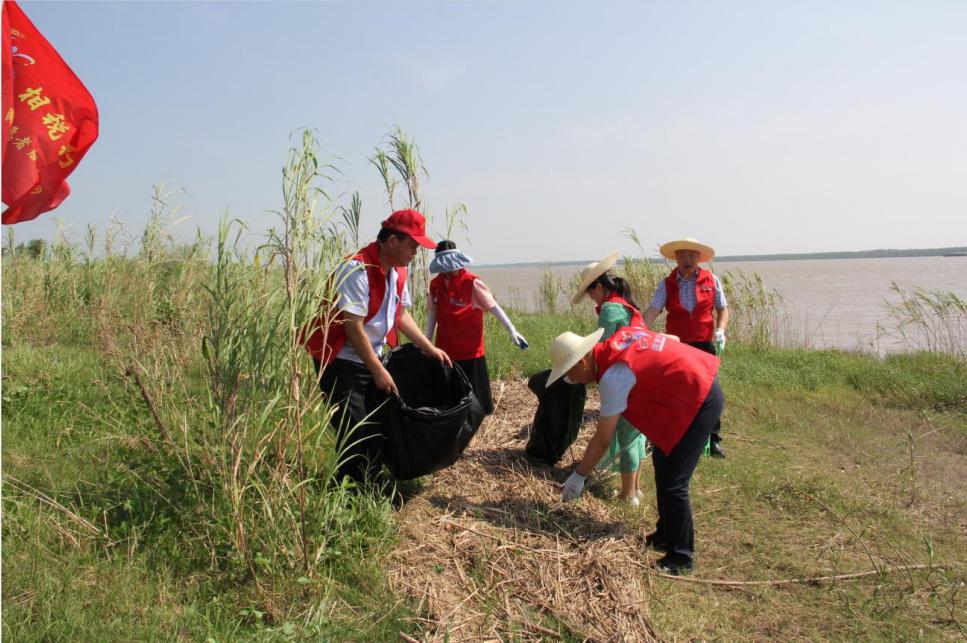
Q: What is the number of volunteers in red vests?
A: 5